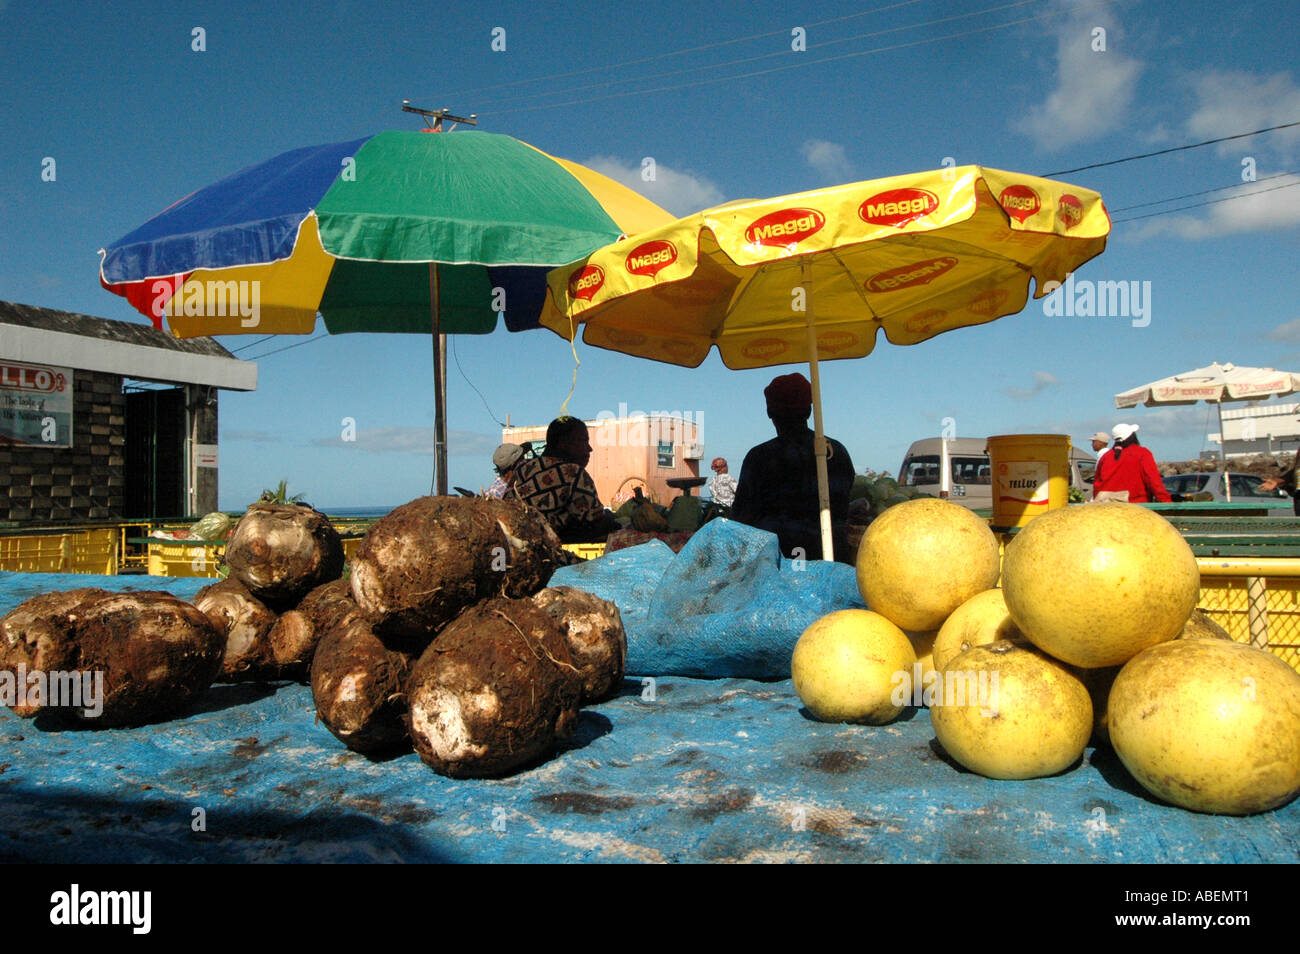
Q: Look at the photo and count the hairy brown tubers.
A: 8